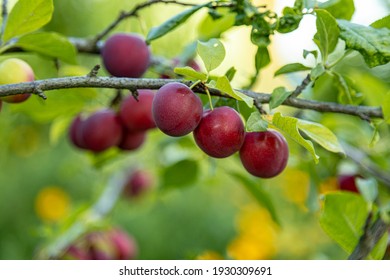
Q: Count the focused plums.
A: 3